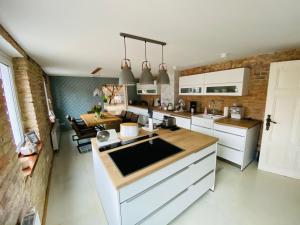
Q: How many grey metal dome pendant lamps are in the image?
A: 3